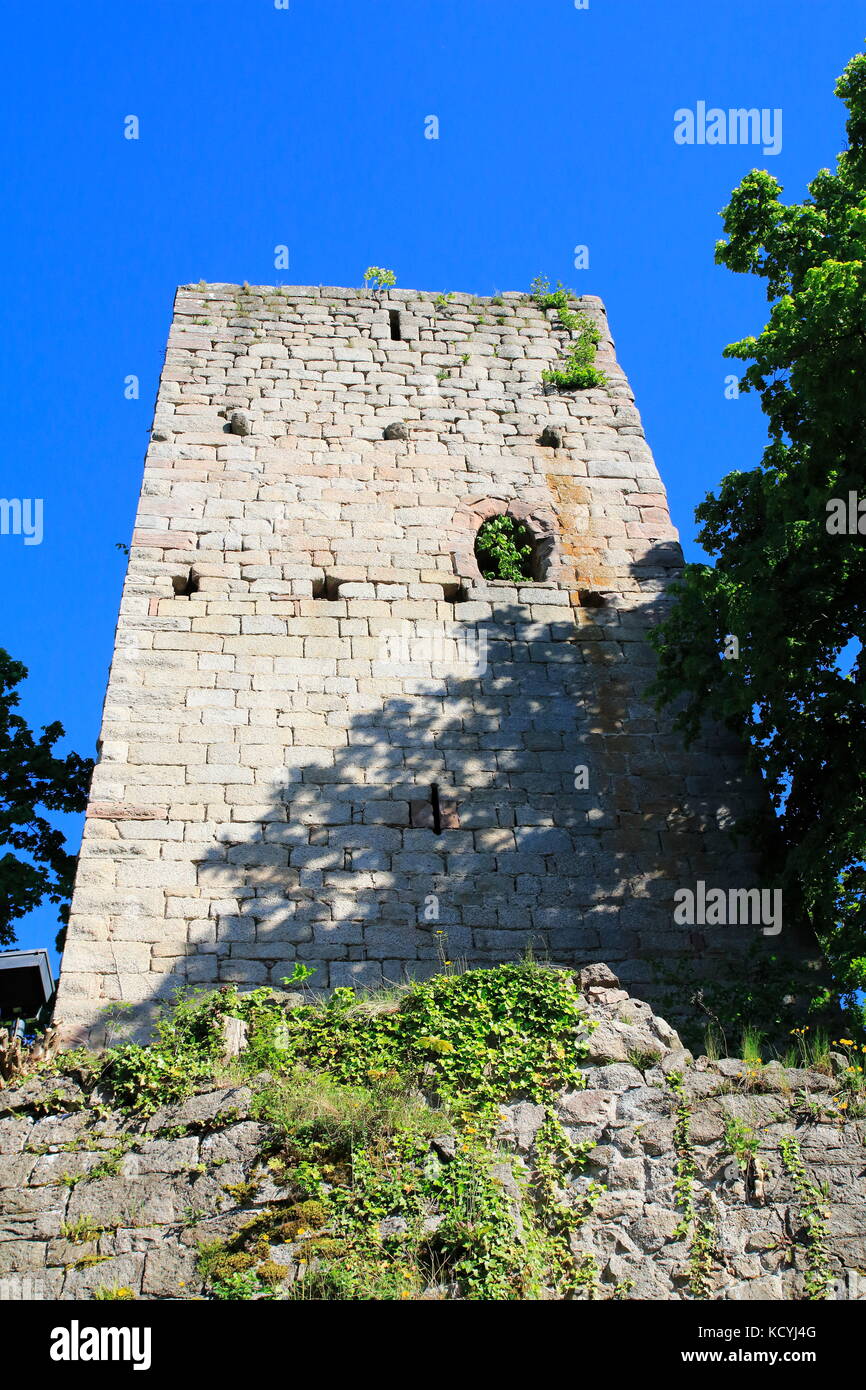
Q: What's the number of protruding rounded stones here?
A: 3